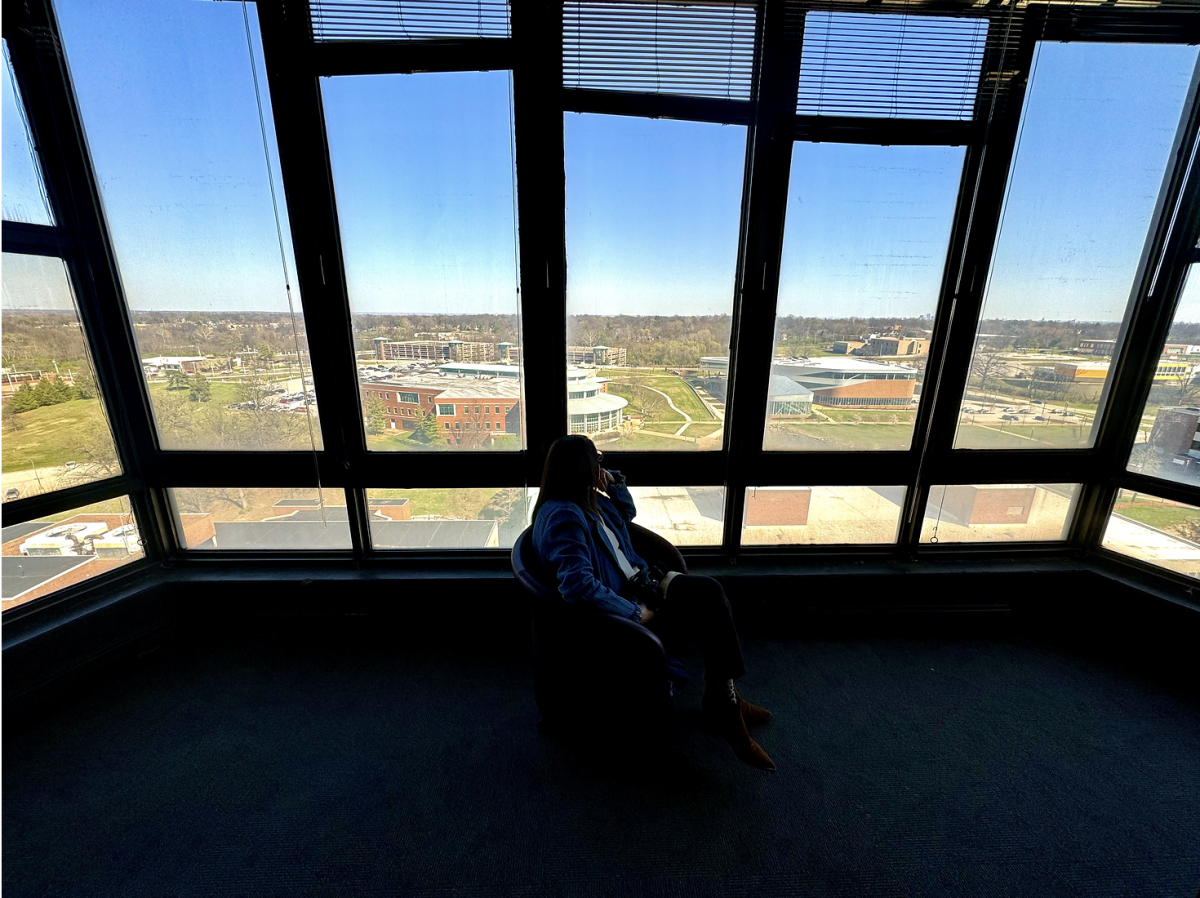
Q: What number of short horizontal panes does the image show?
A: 7